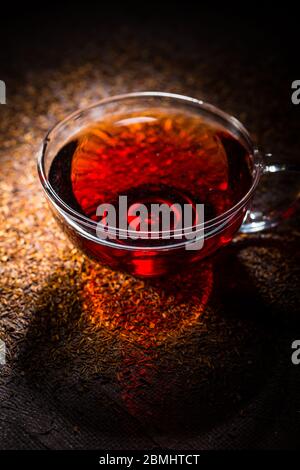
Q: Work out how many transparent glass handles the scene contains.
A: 1